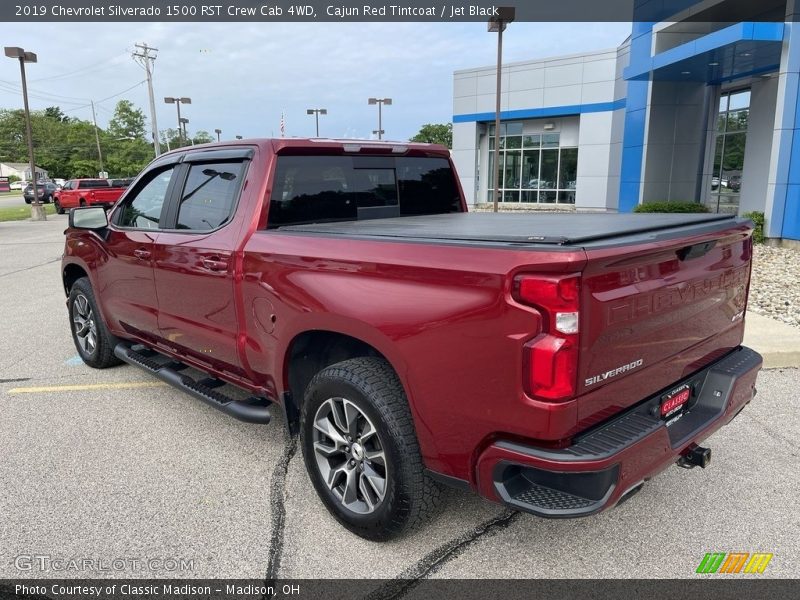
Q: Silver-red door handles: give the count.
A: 2